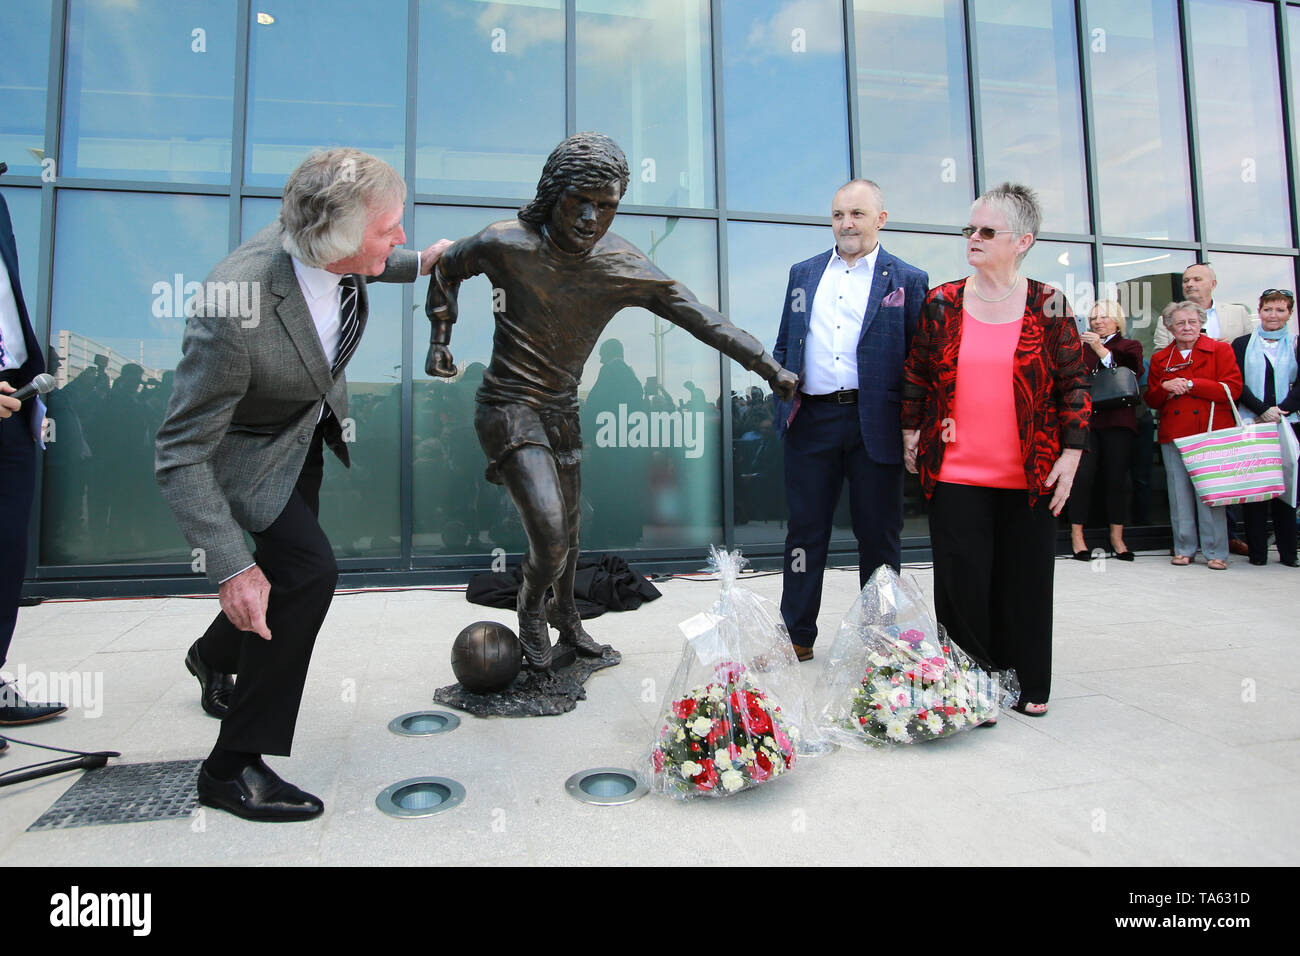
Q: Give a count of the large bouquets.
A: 2